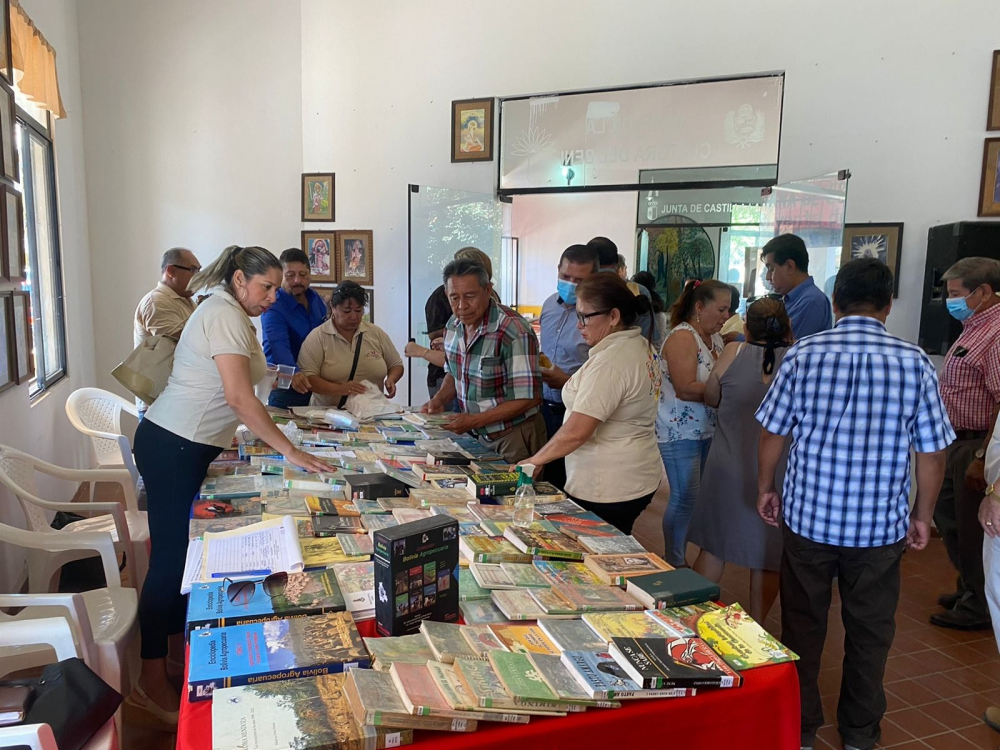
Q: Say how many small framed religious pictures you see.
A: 4